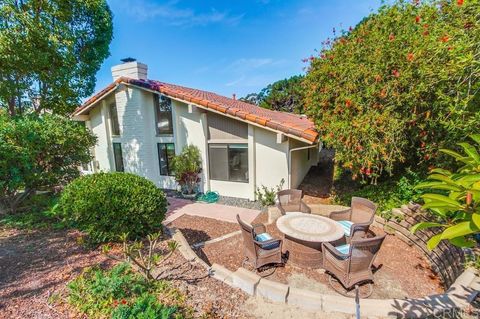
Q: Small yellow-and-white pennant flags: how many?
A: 0